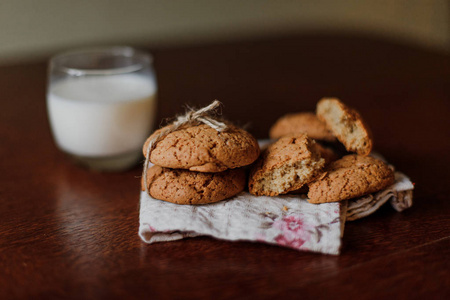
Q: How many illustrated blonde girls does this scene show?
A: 0